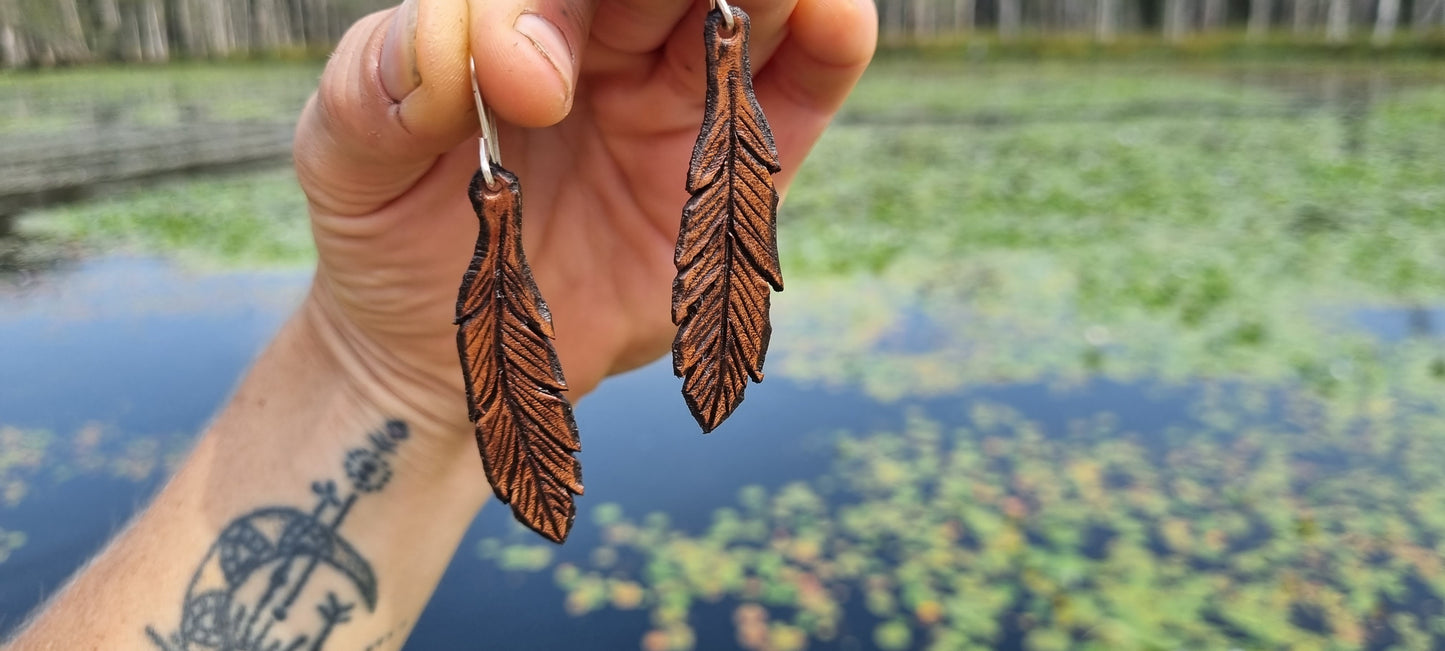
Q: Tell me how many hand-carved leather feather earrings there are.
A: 2